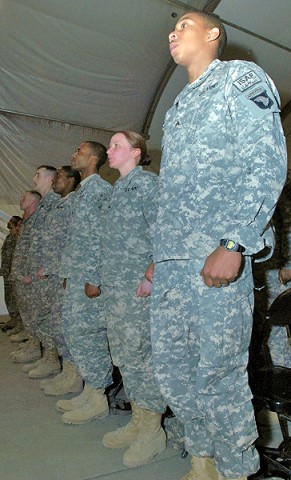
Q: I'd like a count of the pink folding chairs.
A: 0